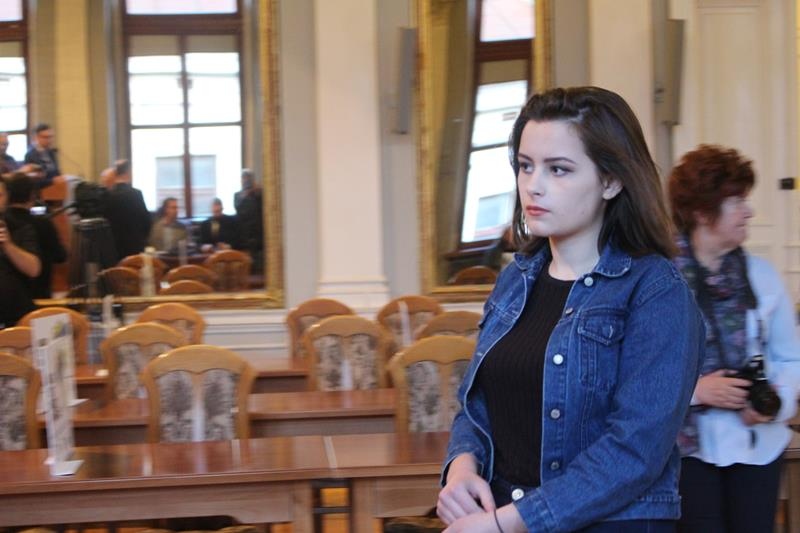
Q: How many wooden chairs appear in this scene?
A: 11